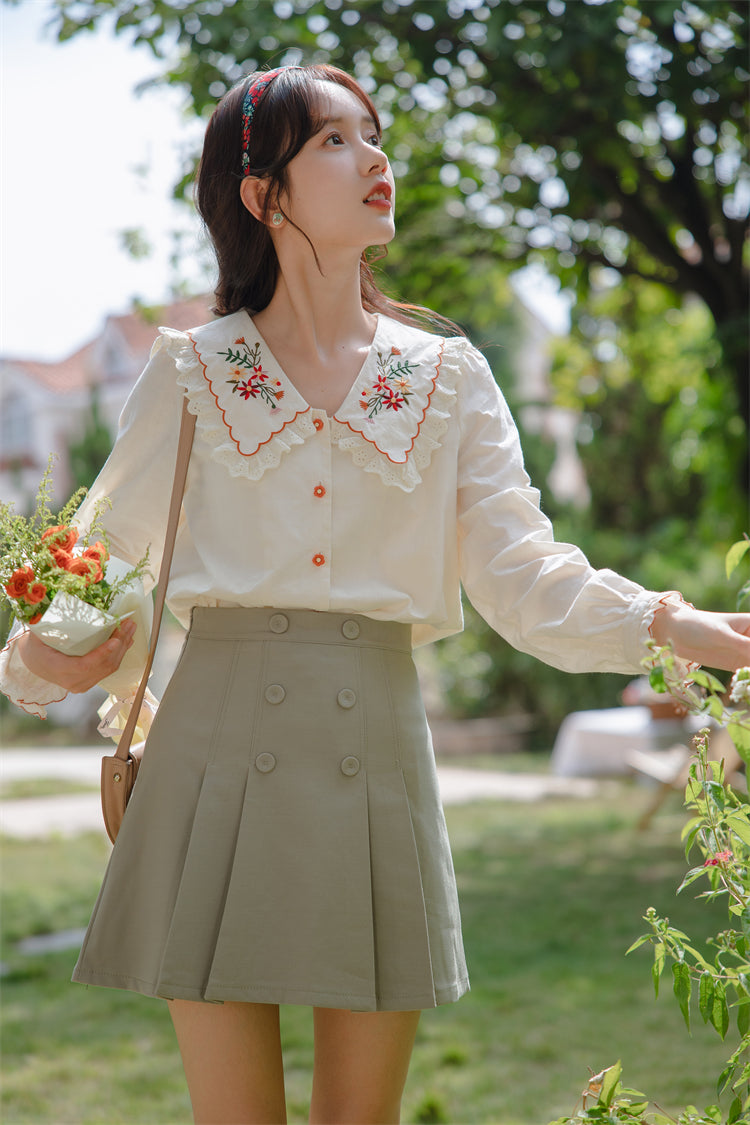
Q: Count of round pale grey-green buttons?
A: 6